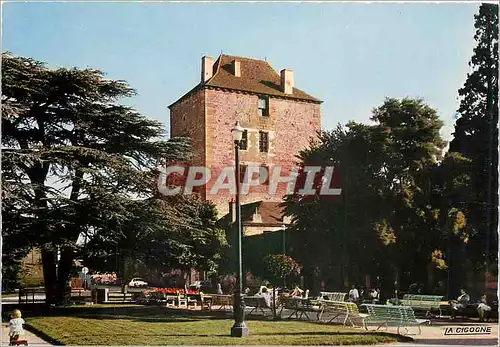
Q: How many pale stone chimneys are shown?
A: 3